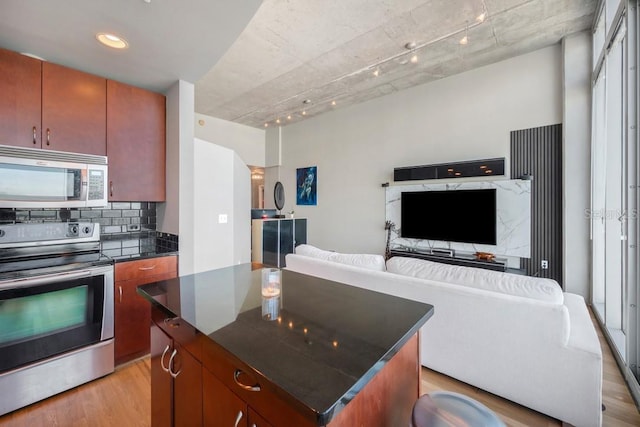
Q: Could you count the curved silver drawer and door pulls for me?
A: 11